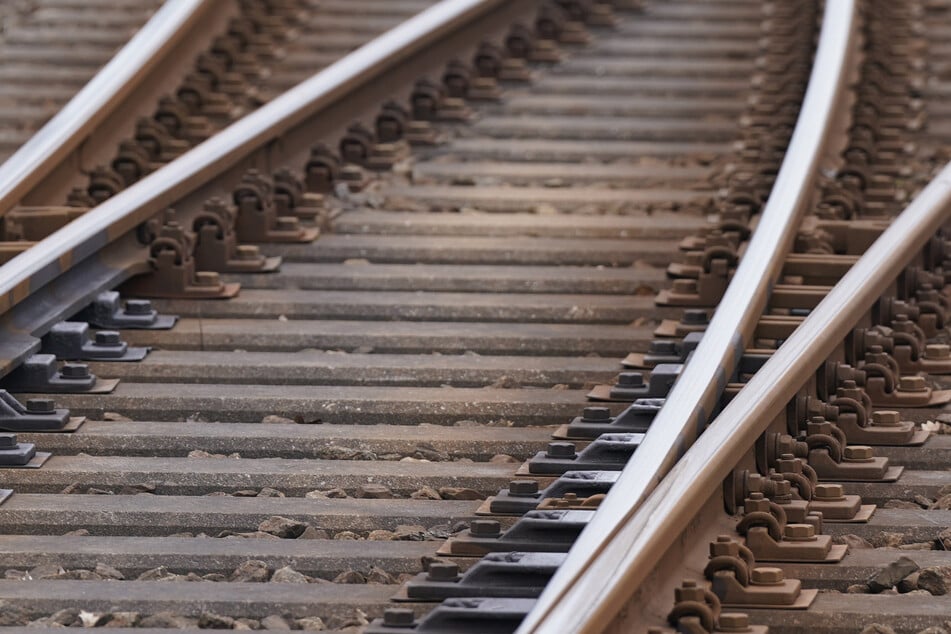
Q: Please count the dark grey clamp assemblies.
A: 14